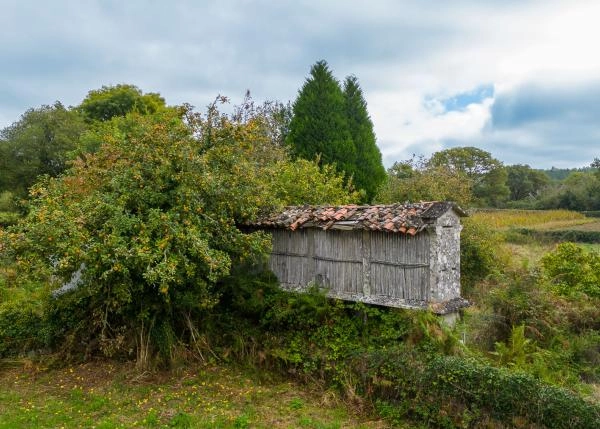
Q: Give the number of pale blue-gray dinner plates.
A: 0